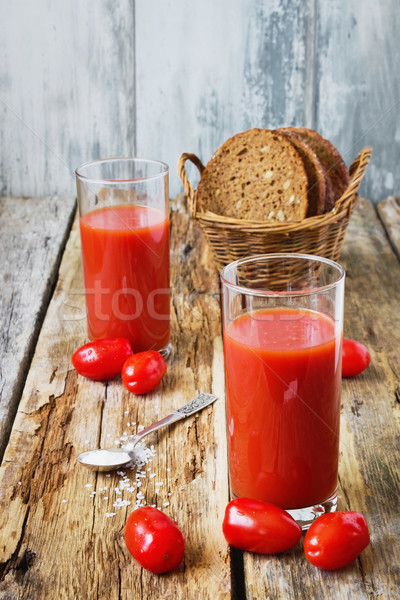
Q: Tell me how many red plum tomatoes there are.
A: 6